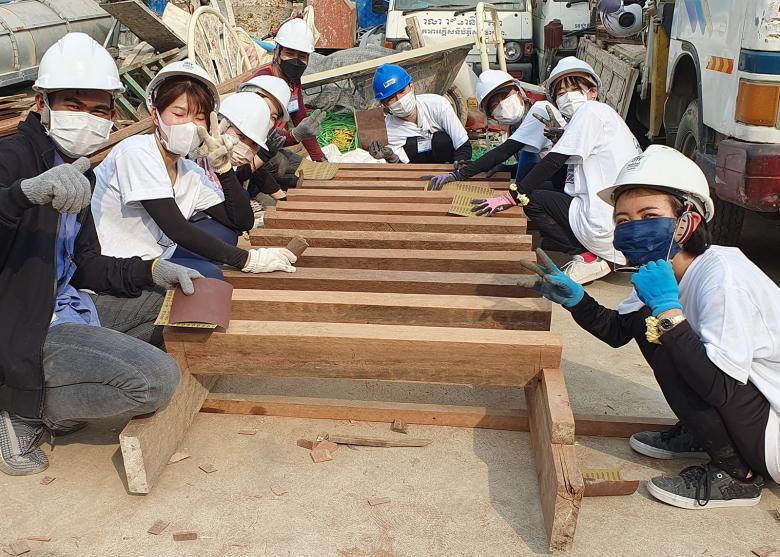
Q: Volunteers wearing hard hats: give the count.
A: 9